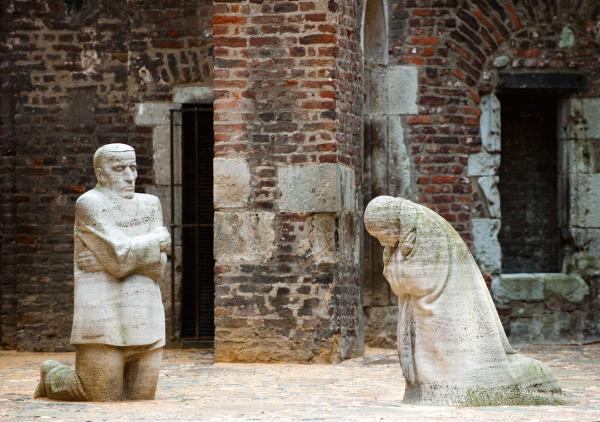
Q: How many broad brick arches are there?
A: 1